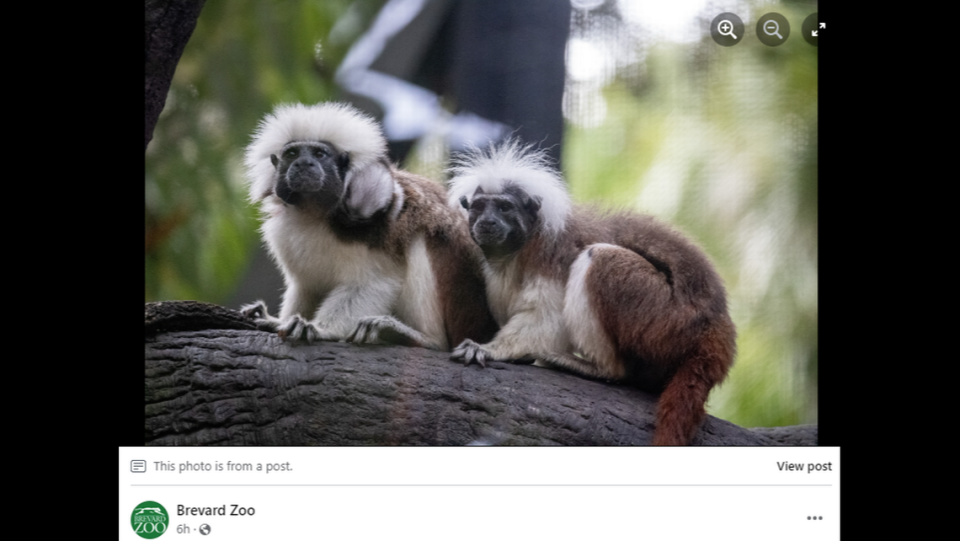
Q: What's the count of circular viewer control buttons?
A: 3